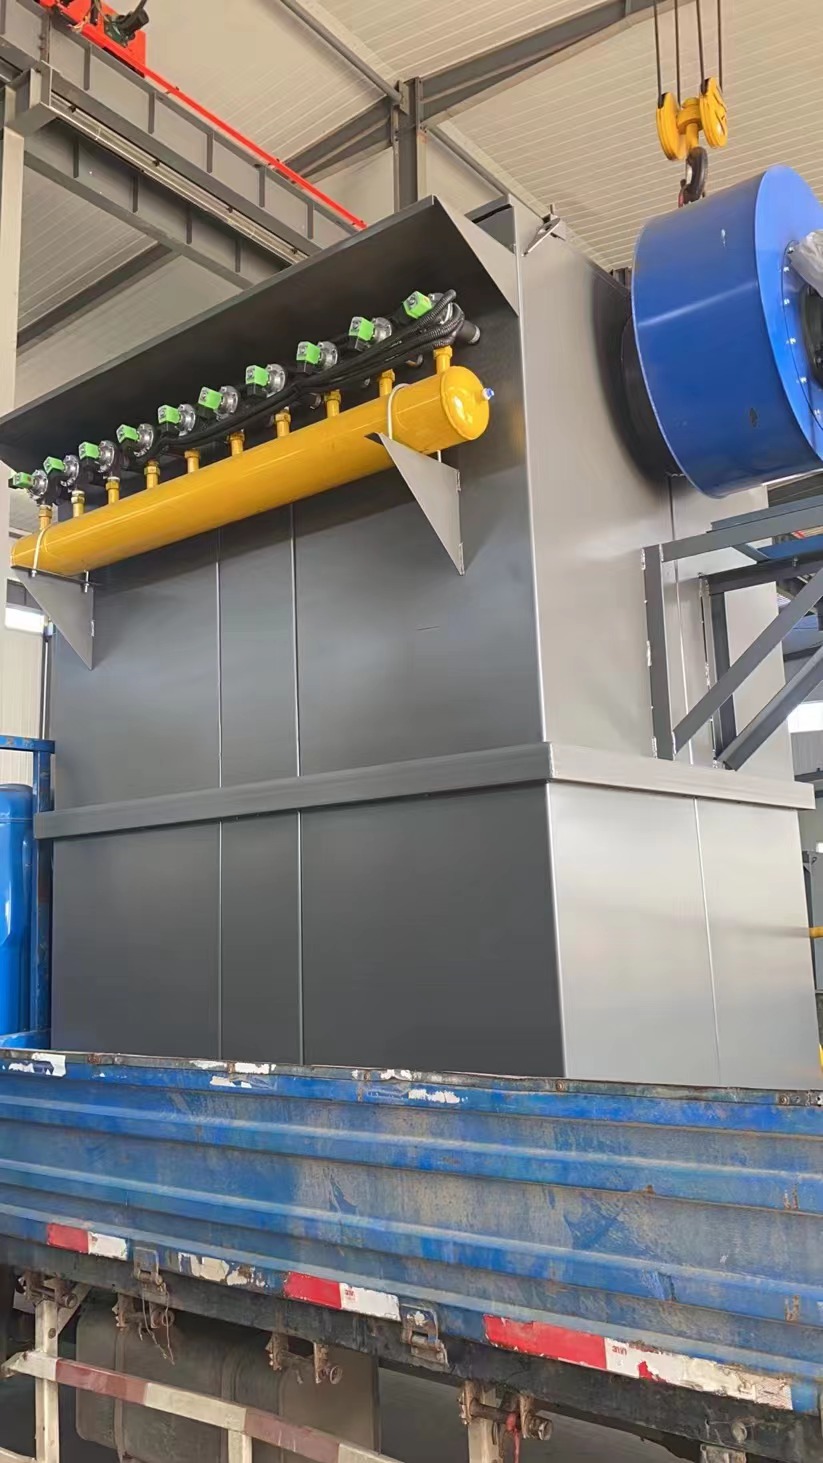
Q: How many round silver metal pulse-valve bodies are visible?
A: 10